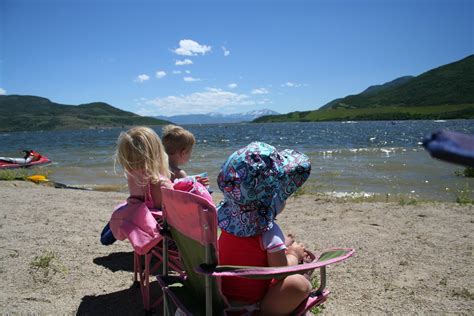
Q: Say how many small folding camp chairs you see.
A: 2